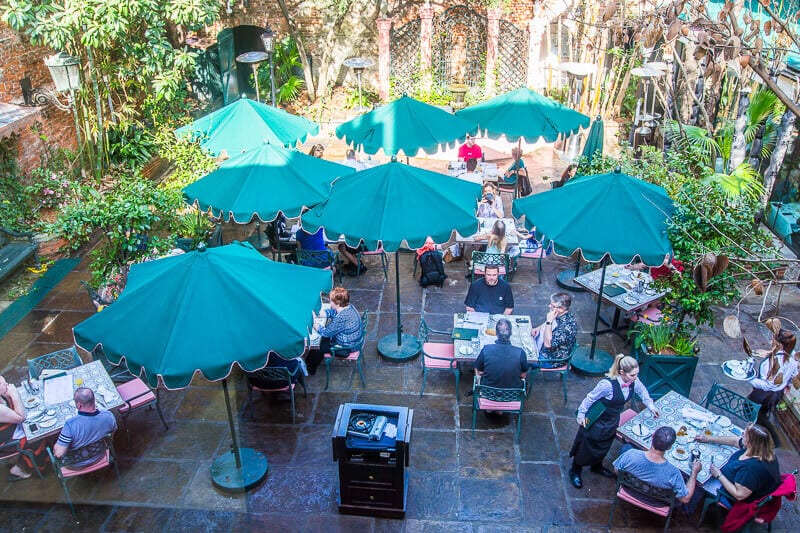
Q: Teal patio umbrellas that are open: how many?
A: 7